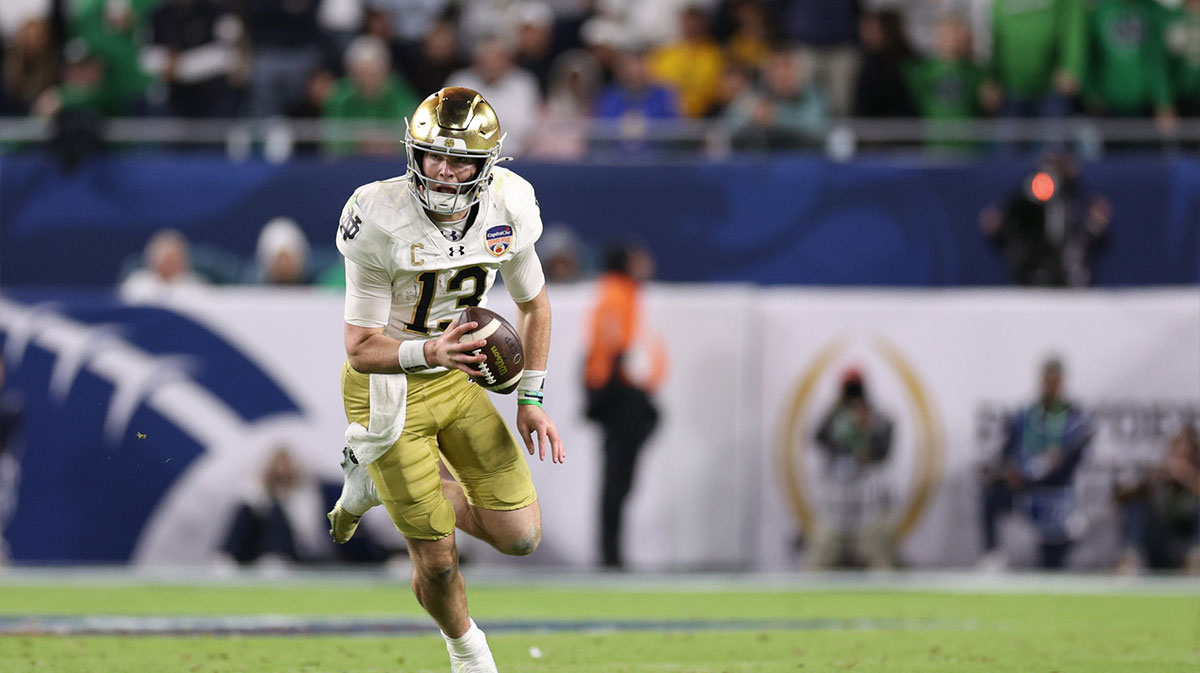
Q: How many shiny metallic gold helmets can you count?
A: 1